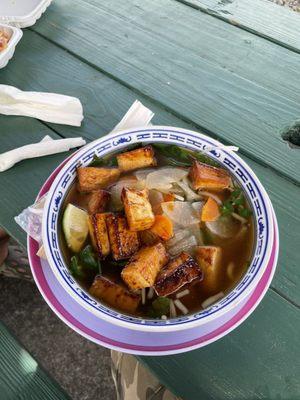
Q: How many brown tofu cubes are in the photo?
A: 11